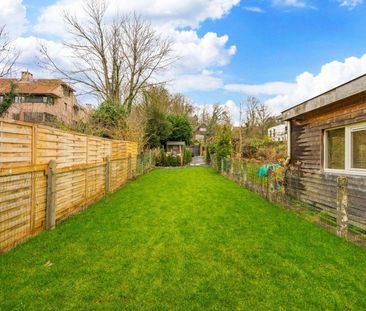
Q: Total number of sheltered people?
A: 0